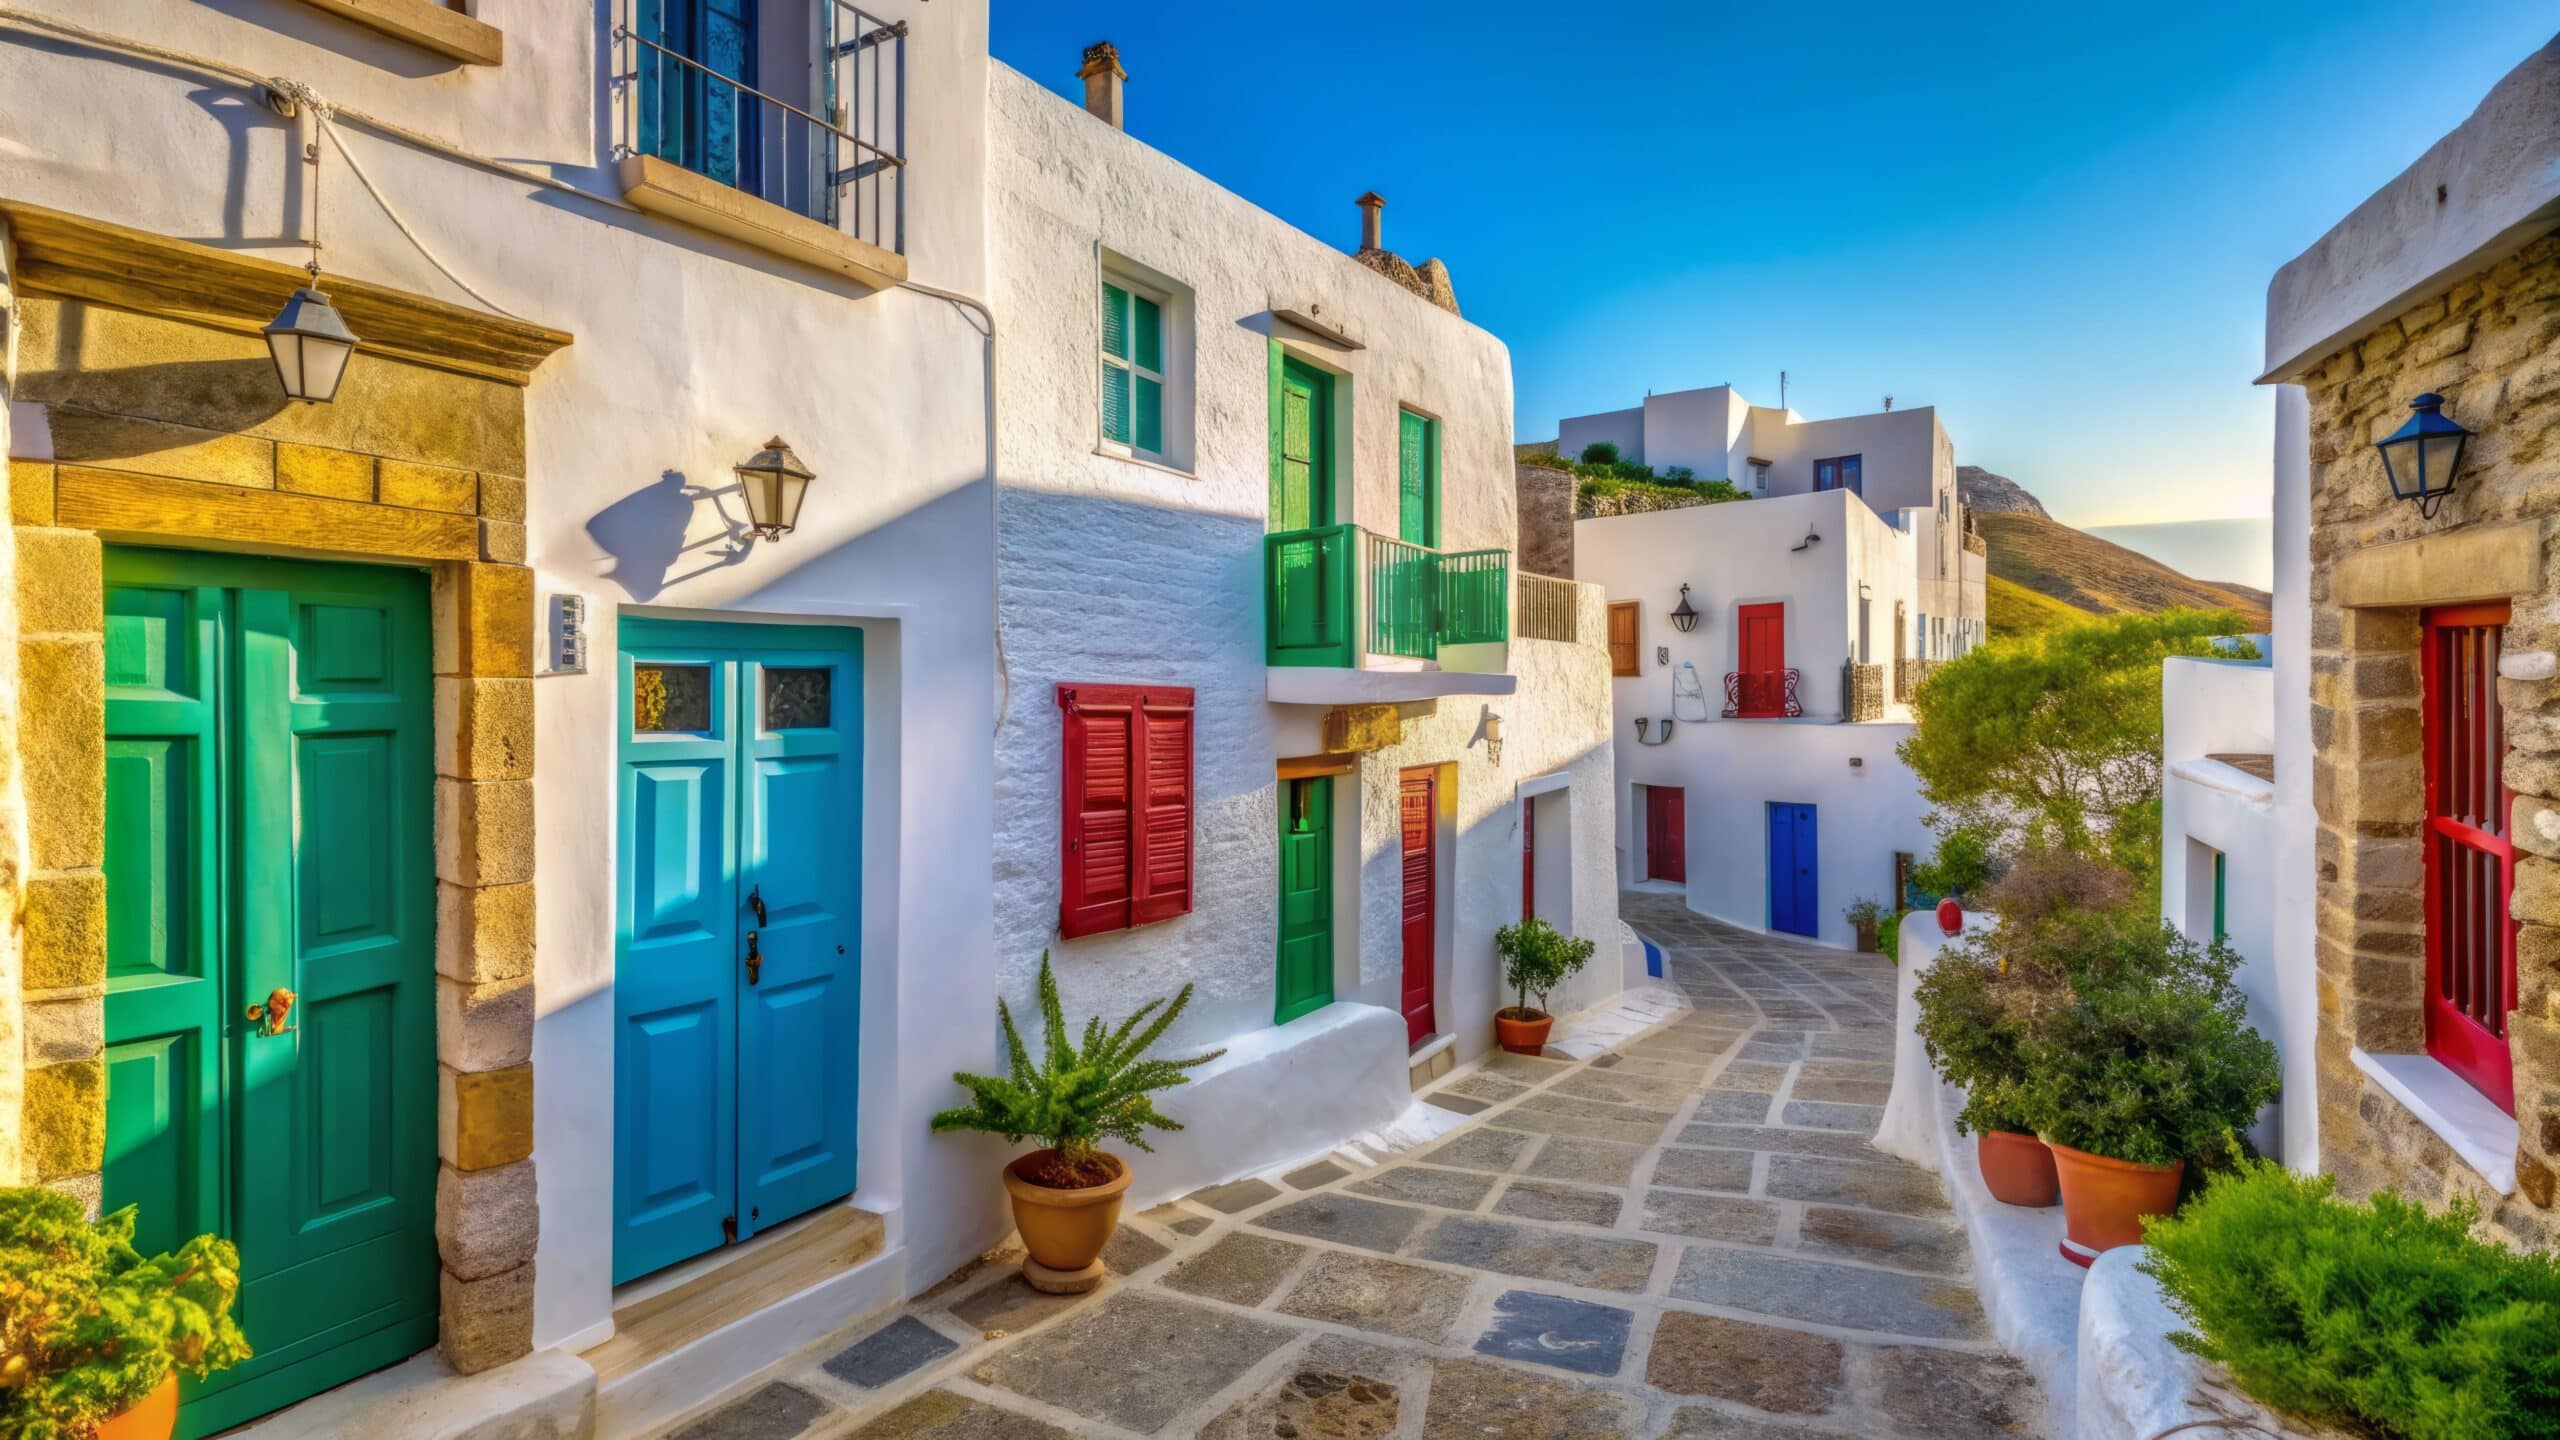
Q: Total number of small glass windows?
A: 2